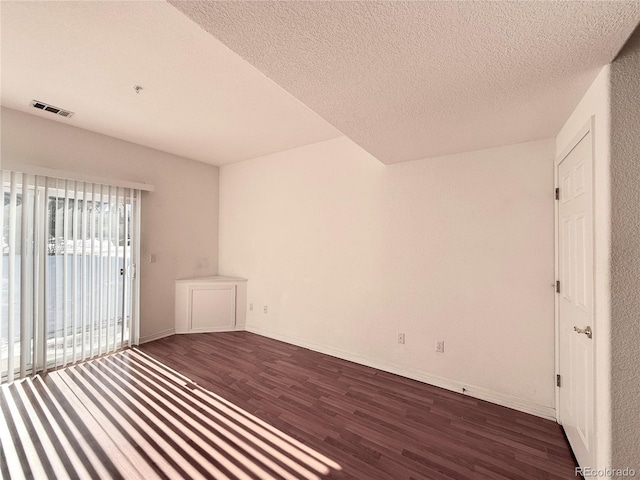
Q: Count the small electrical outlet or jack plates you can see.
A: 4